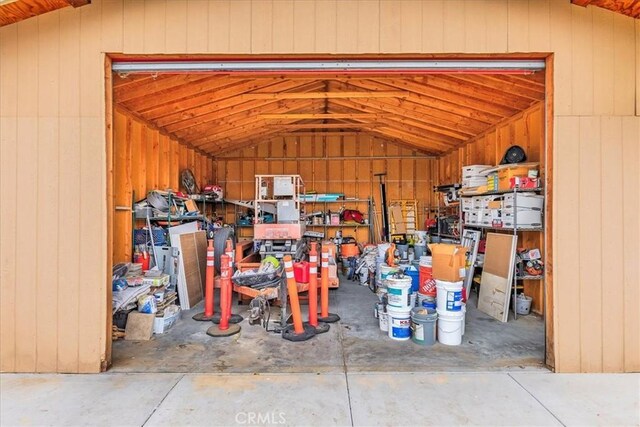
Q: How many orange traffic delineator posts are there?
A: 6